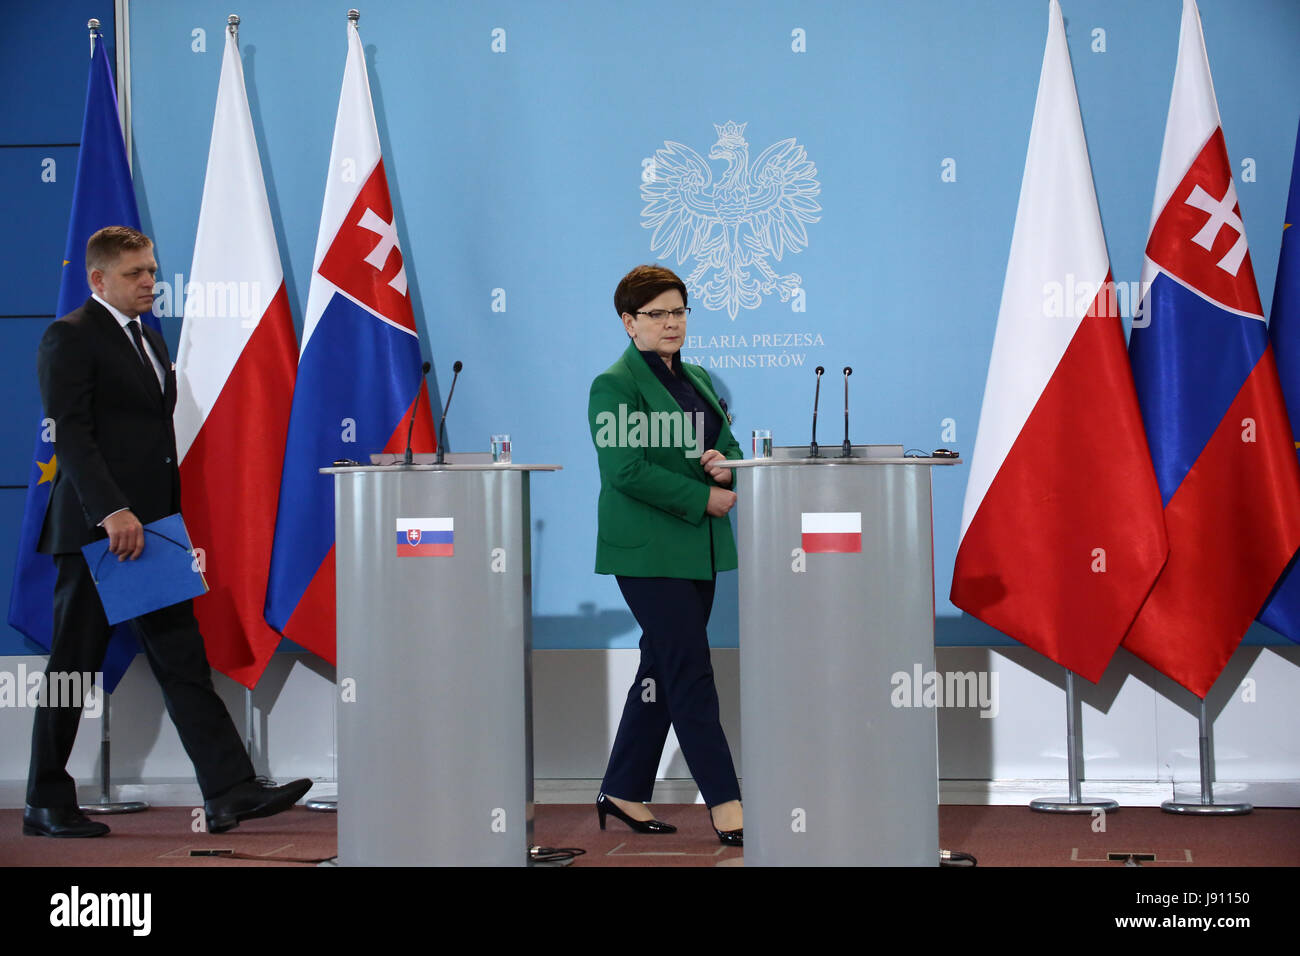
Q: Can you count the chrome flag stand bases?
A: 4